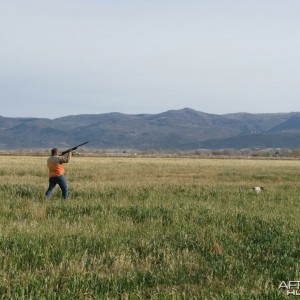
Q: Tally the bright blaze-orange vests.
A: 1